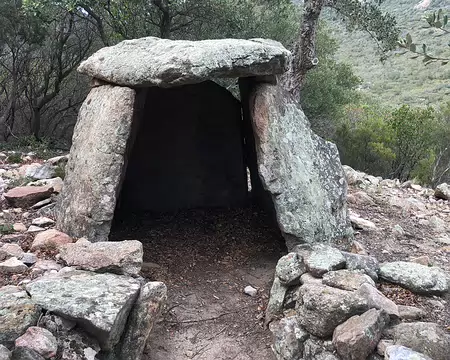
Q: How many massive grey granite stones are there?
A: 3